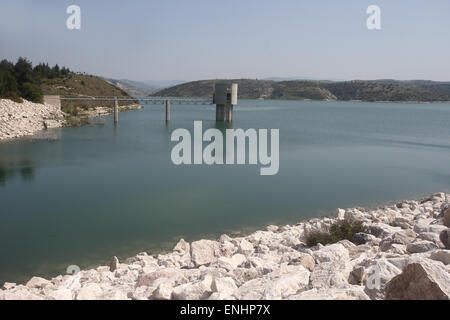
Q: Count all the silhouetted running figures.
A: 0